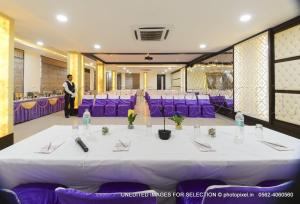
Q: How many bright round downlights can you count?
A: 5